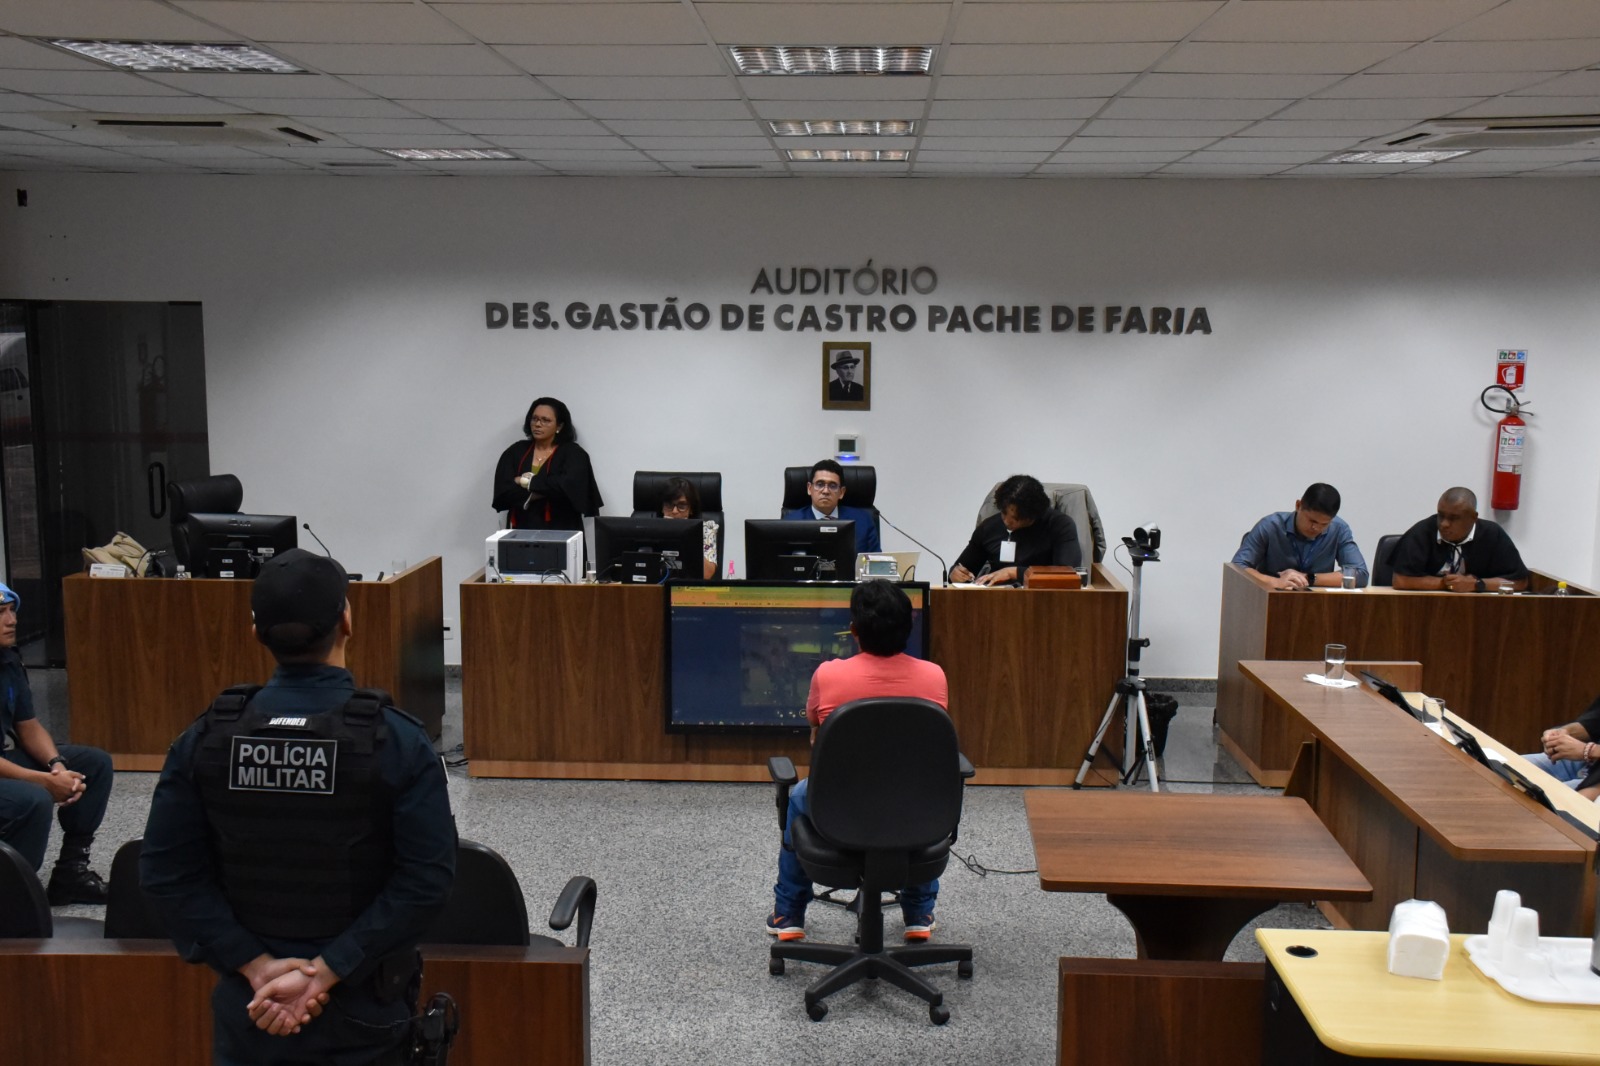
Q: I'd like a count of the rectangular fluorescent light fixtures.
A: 6